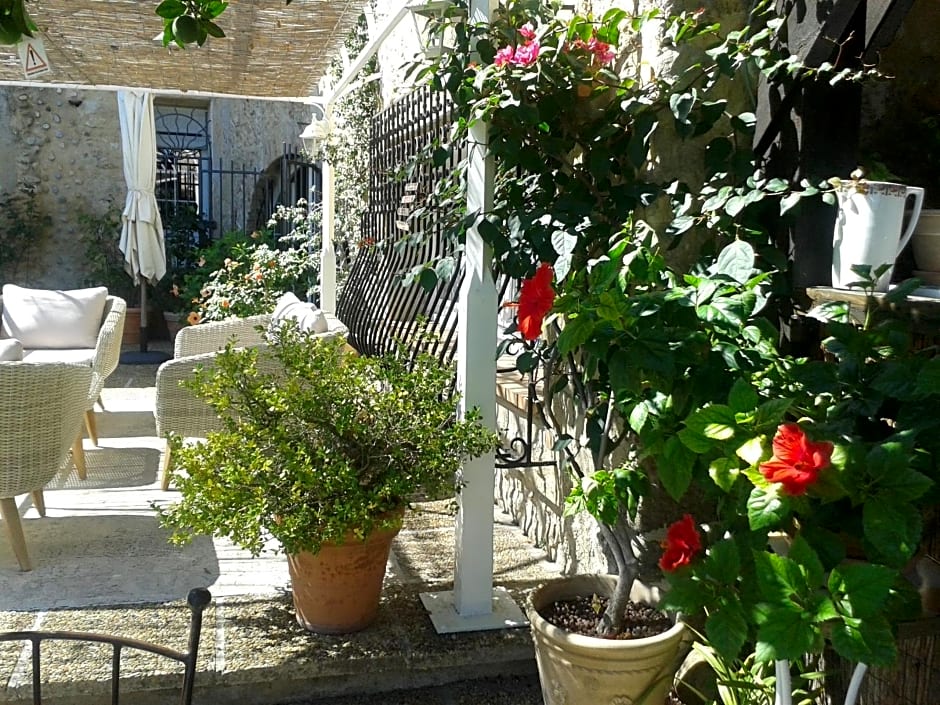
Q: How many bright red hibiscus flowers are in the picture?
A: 3